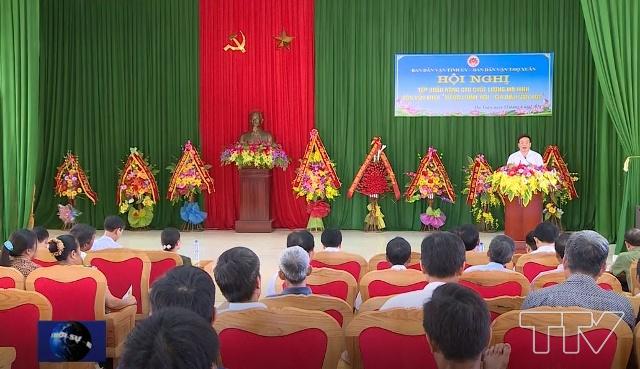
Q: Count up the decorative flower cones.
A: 8